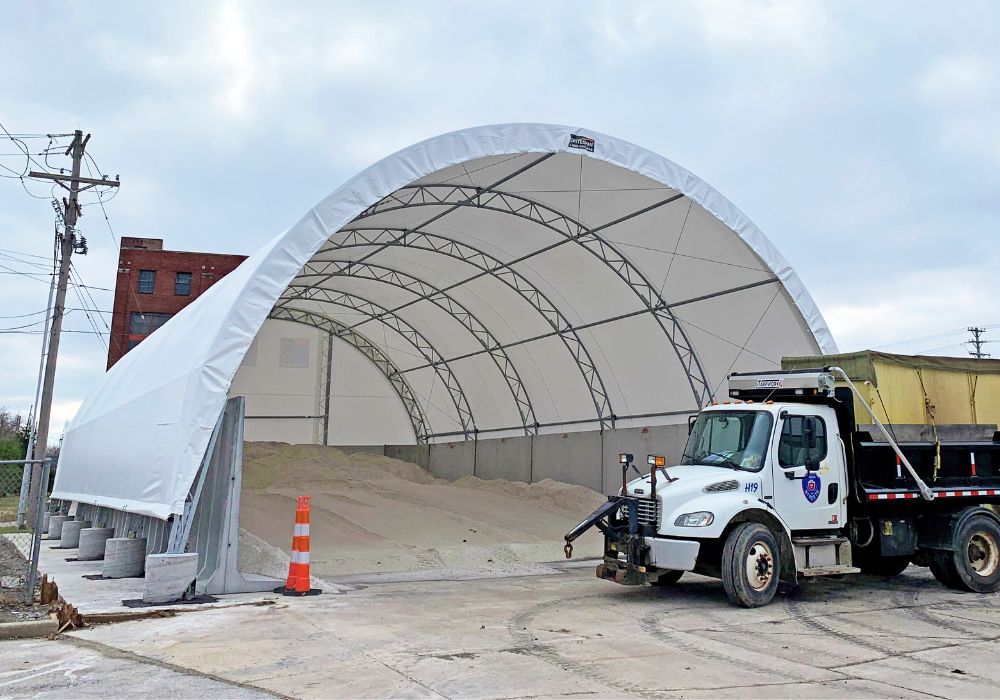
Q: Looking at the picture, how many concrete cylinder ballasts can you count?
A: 6